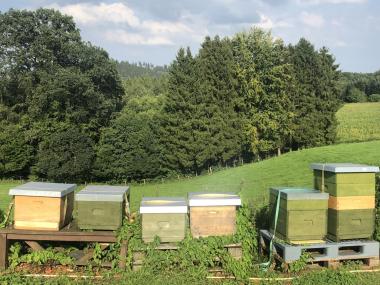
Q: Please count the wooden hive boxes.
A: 6